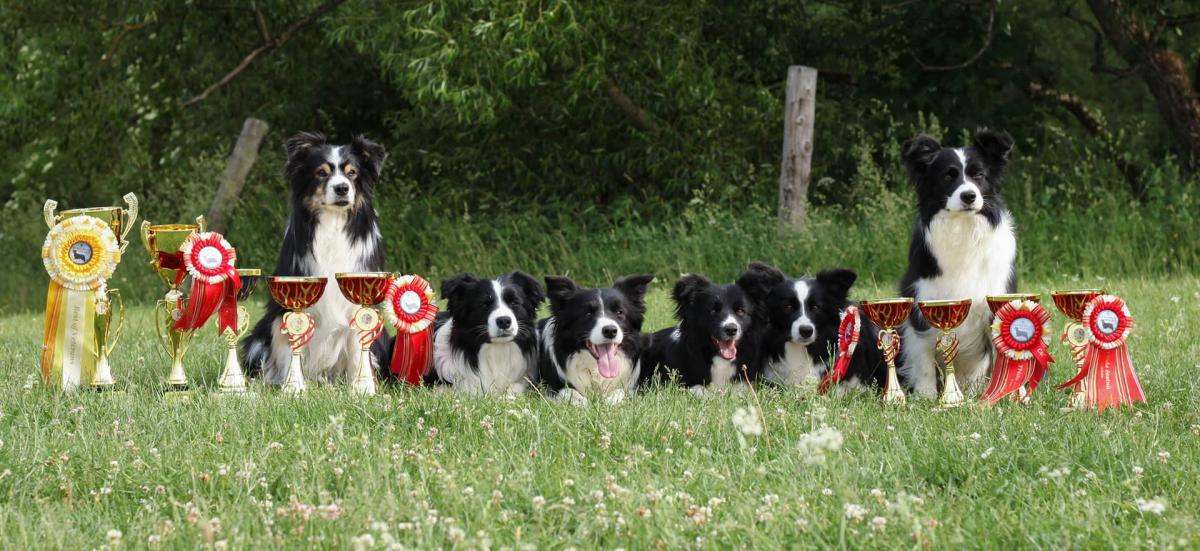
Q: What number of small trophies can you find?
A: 7